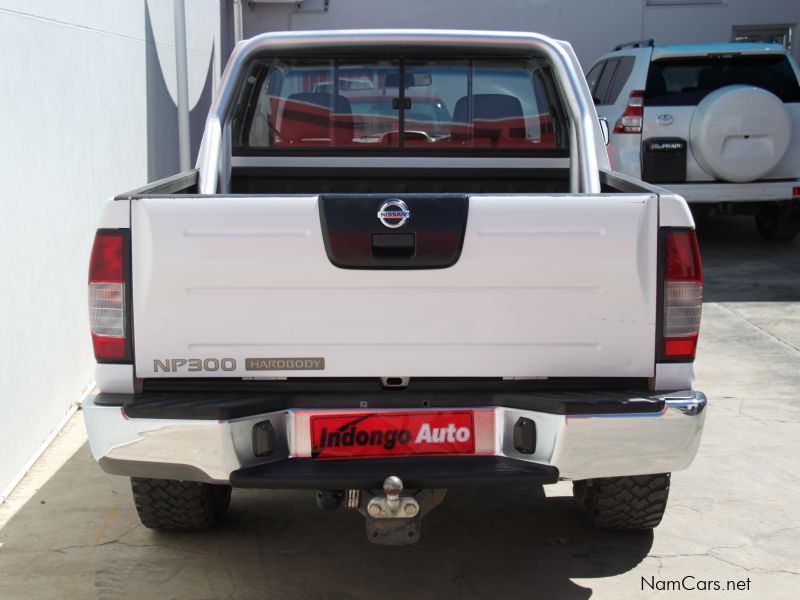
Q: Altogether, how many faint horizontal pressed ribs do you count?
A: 4